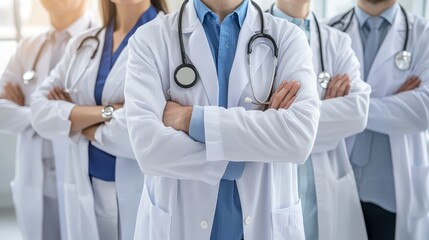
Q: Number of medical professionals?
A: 5